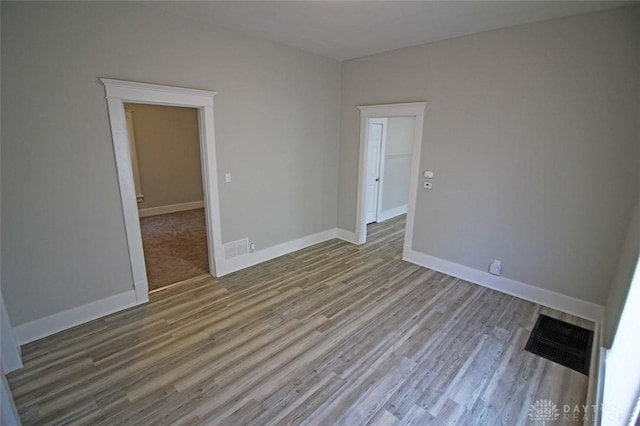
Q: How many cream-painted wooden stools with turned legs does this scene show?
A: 0